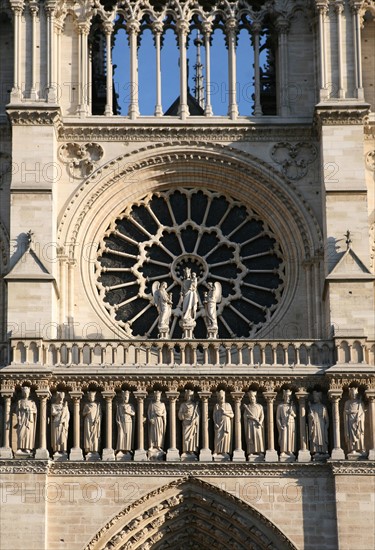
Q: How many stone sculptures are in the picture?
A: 14